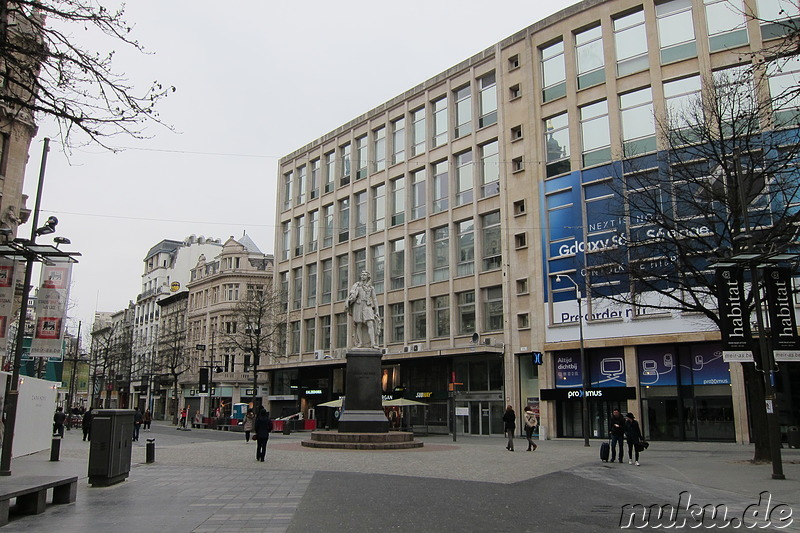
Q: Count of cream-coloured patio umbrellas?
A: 2